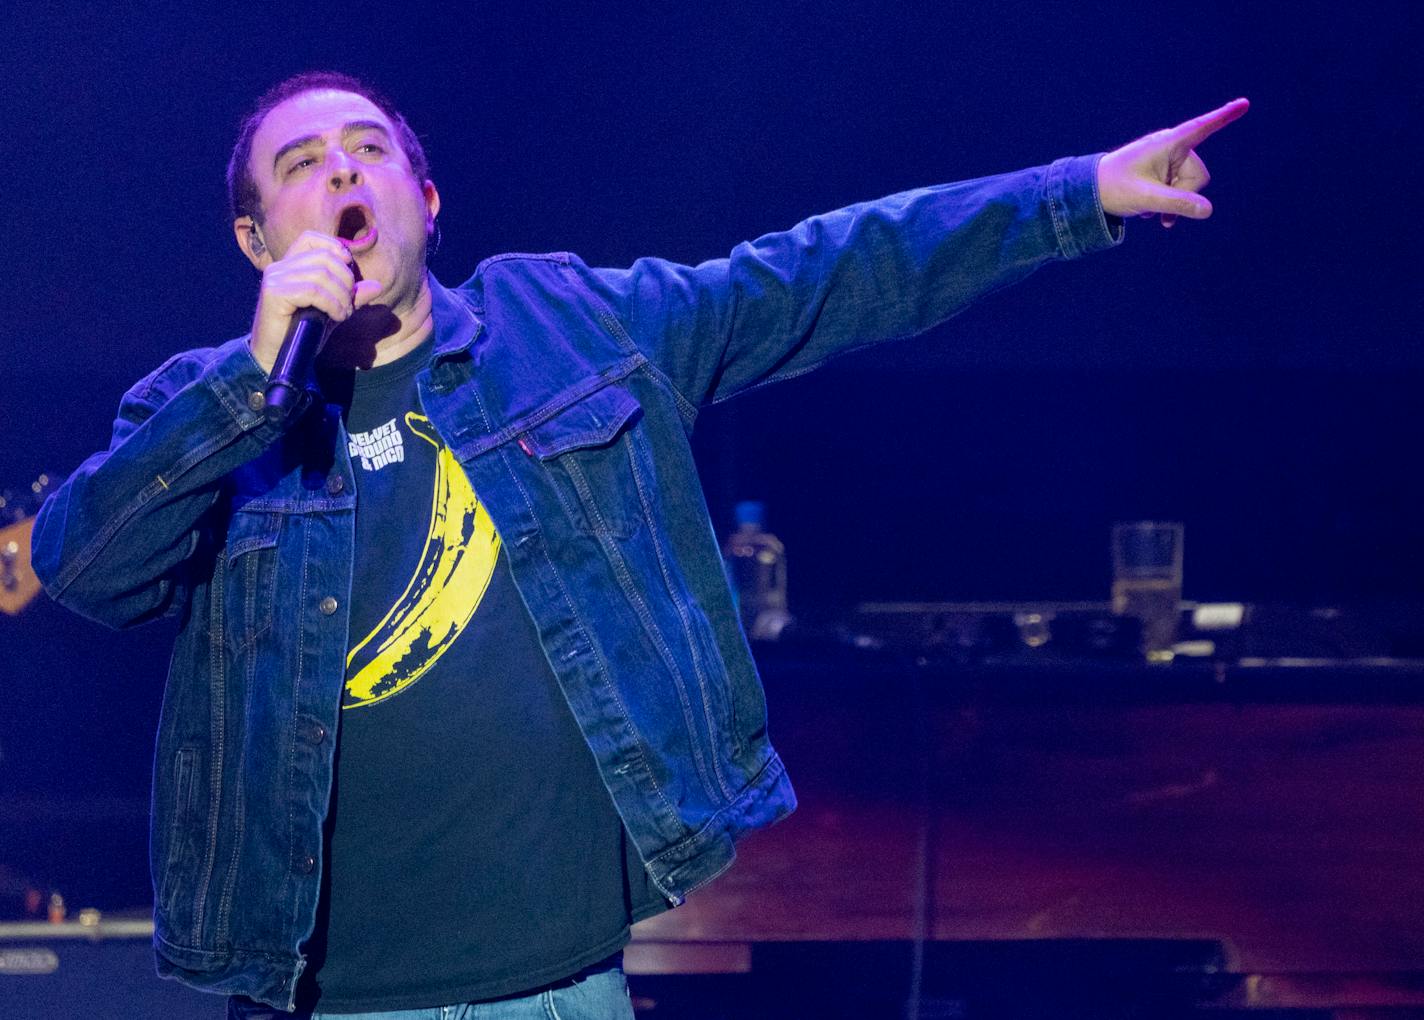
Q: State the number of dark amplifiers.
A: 1